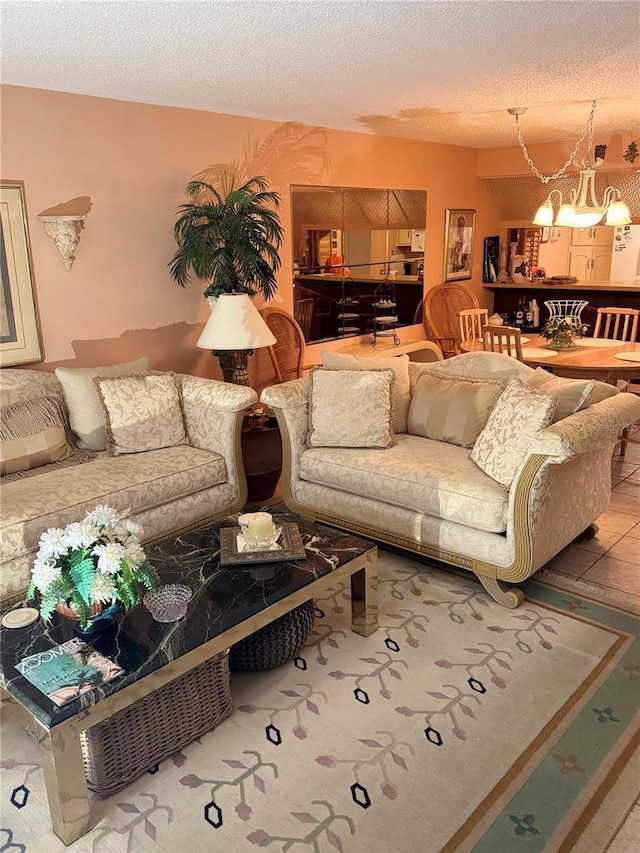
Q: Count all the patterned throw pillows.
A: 5